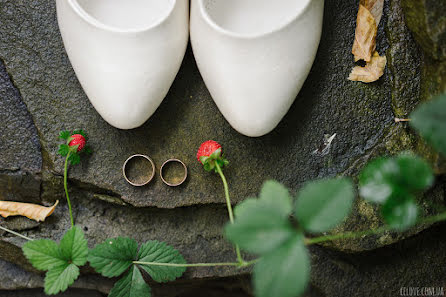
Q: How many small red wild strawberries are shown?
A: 2